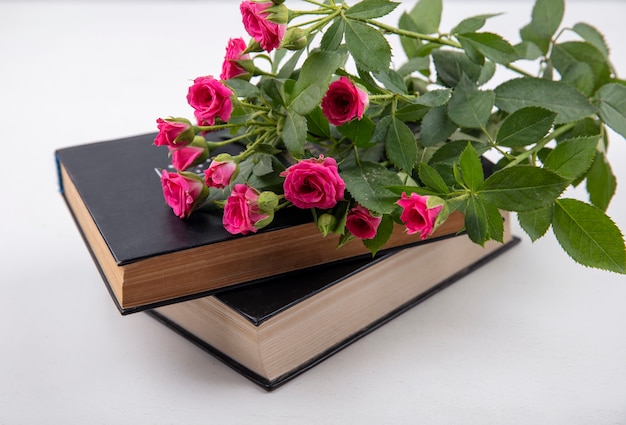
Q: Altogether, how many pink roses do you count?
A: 12